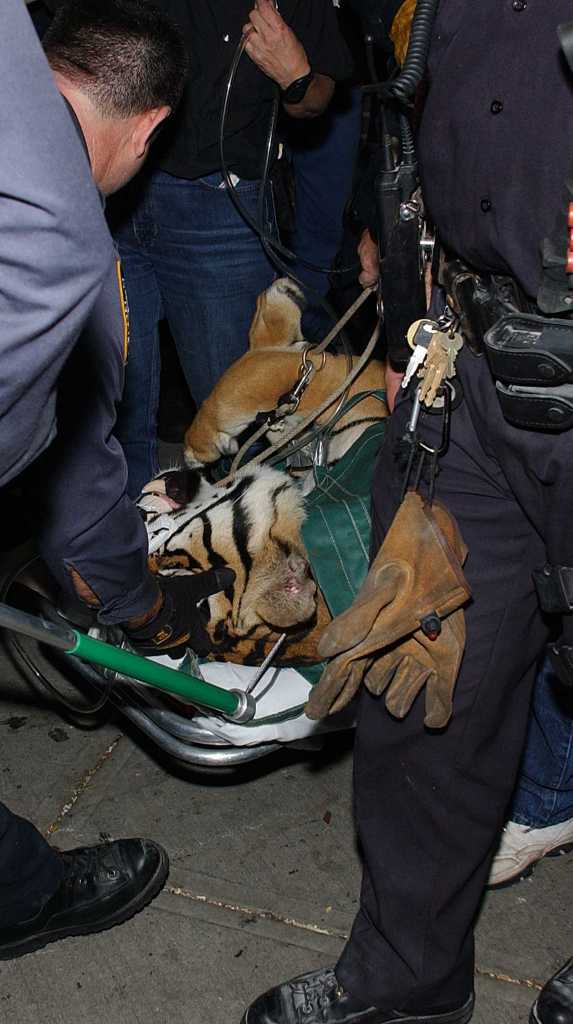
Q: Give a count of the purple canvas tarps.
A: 0